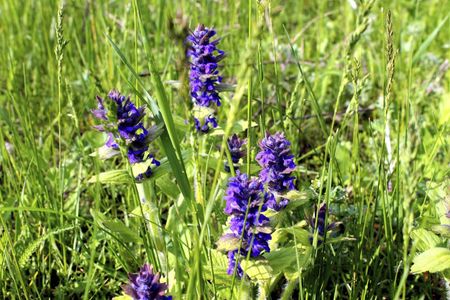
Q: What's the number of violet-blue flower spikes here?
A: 7